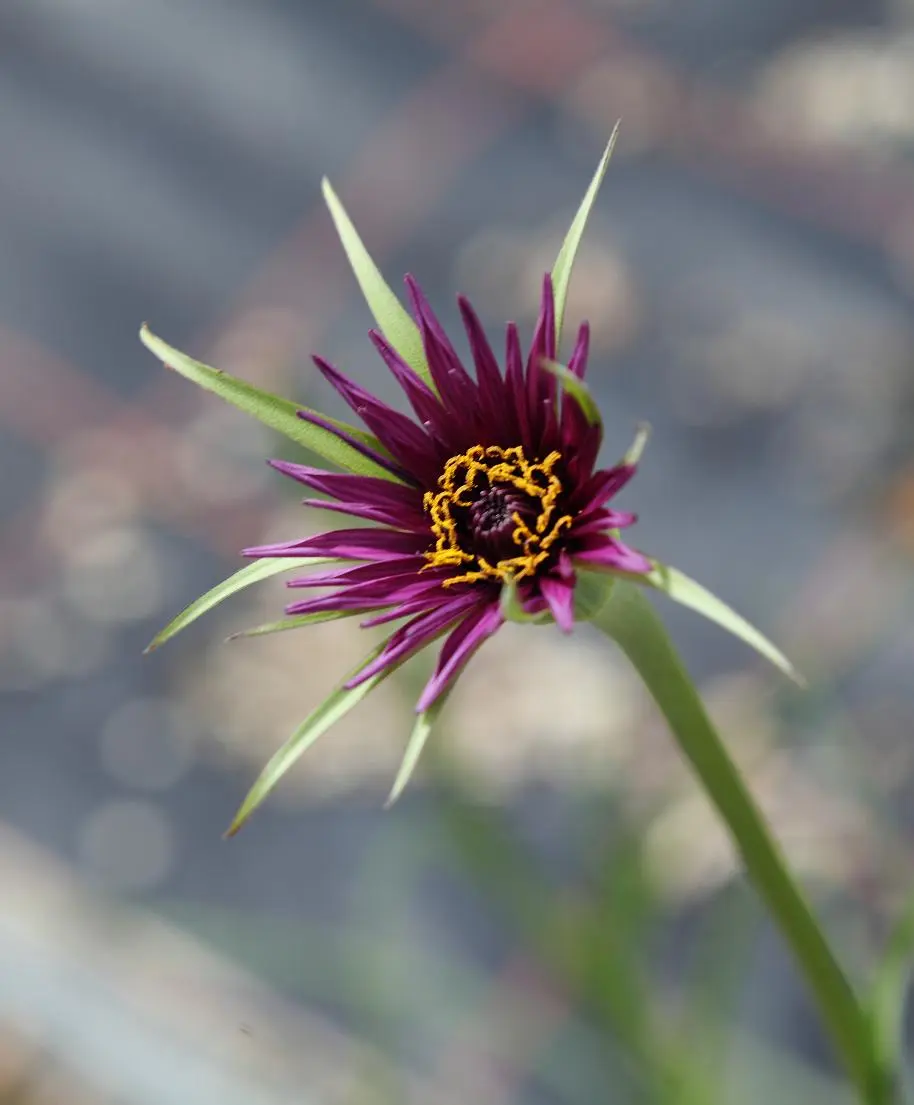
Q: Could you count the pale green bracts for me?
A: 11